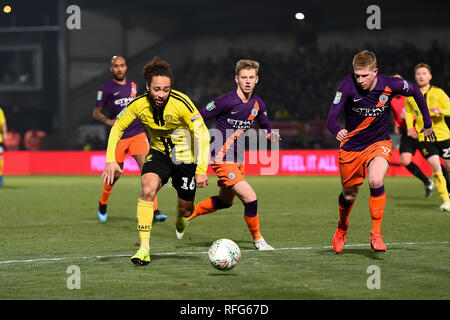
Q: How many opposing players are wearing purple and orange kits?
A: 3